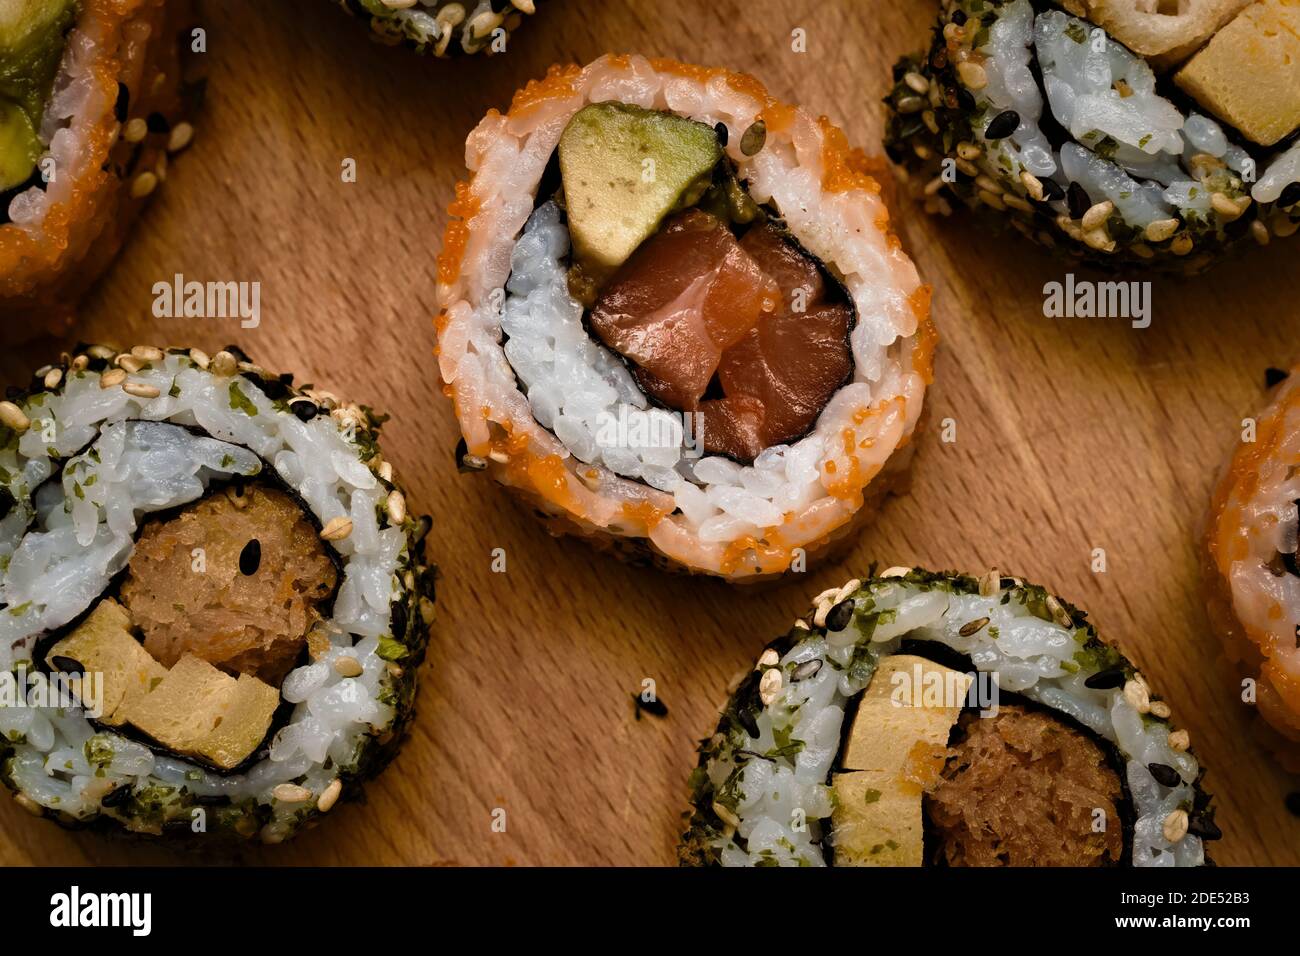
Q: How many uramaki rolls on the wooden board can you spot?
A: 7